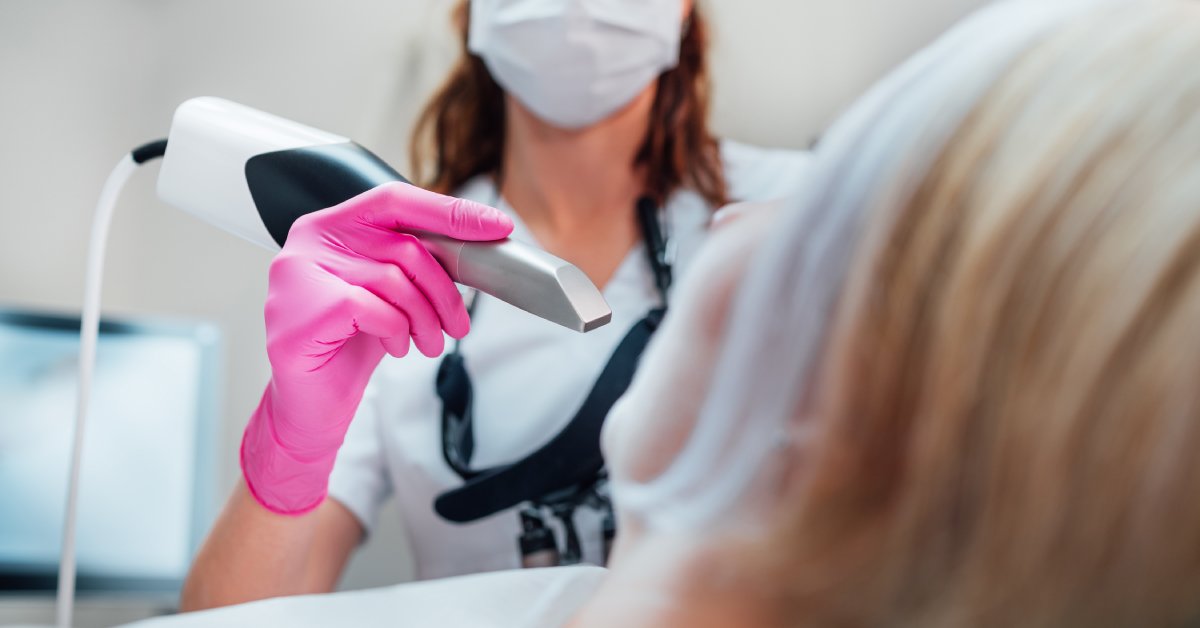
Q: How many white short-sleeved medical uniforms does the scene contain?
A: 1